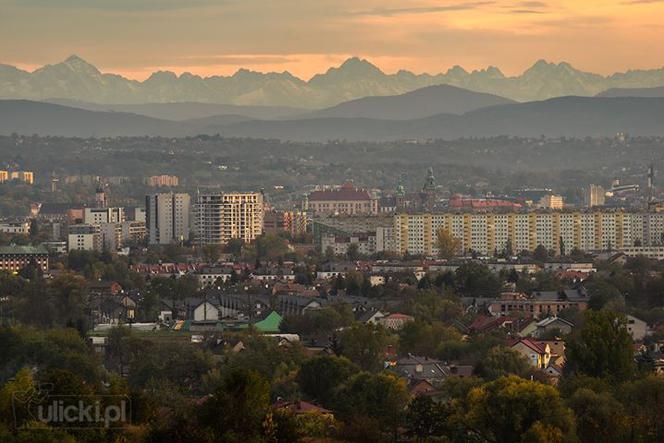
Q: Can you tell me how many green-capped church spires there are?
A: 2